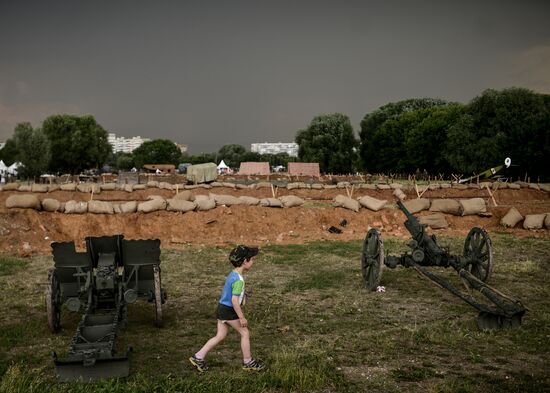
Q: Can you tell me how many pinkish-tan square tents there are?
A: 2